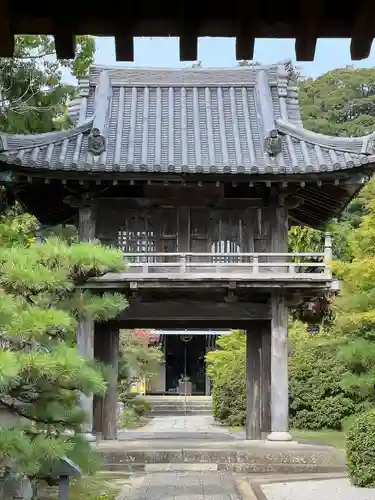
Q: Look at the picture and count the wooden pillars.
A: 4